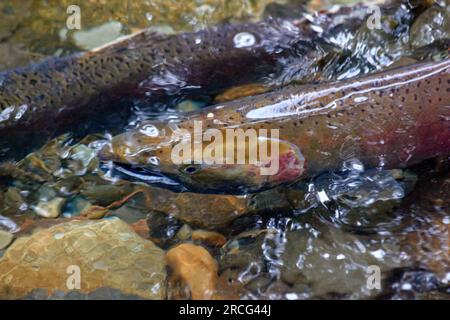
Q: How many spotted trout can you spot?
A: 2